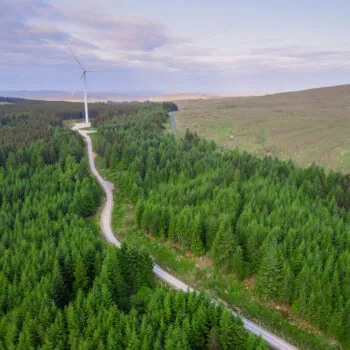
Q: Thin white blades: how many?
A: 3